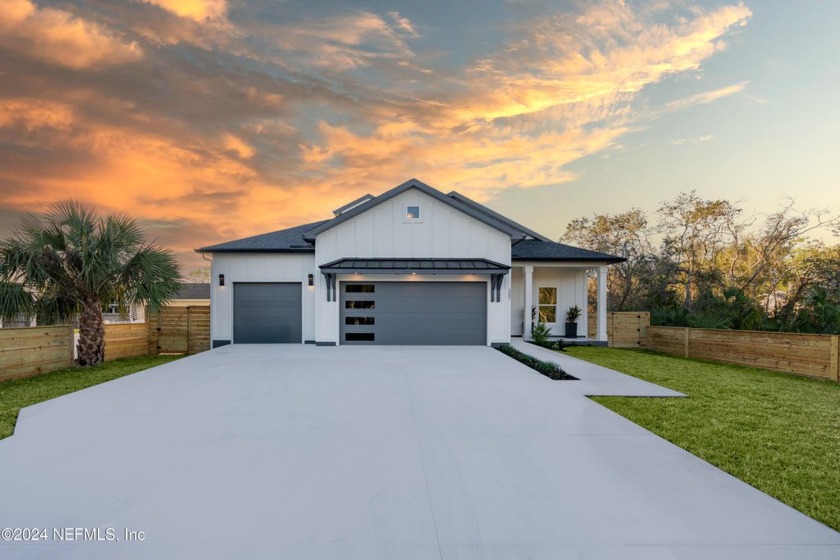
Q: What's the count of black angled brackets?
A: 4